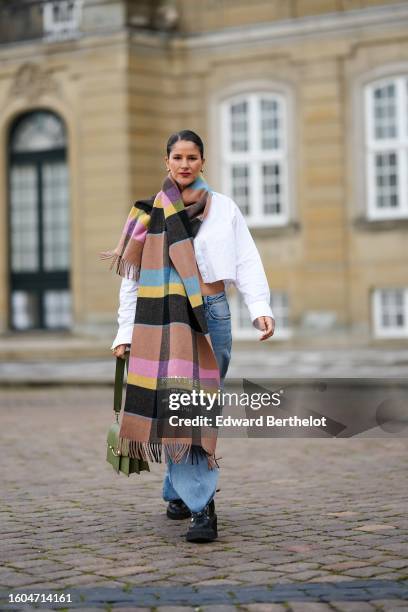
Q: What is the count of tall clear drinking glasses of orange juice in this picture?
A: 0